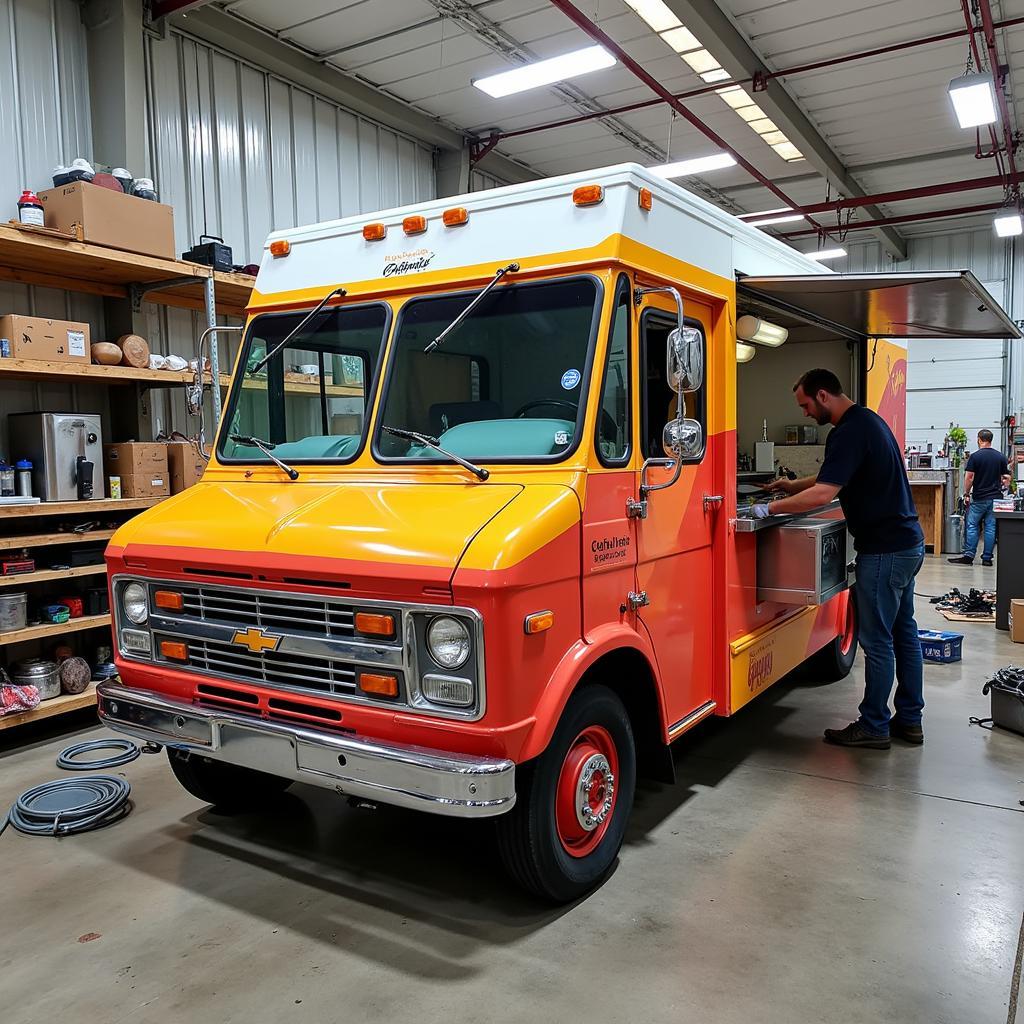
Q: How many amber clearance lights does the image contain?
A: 6